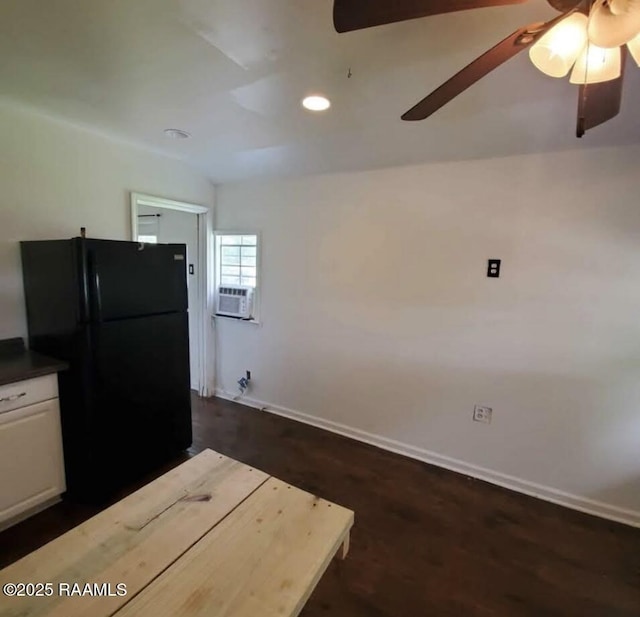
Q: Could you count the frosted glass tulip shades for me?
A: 4